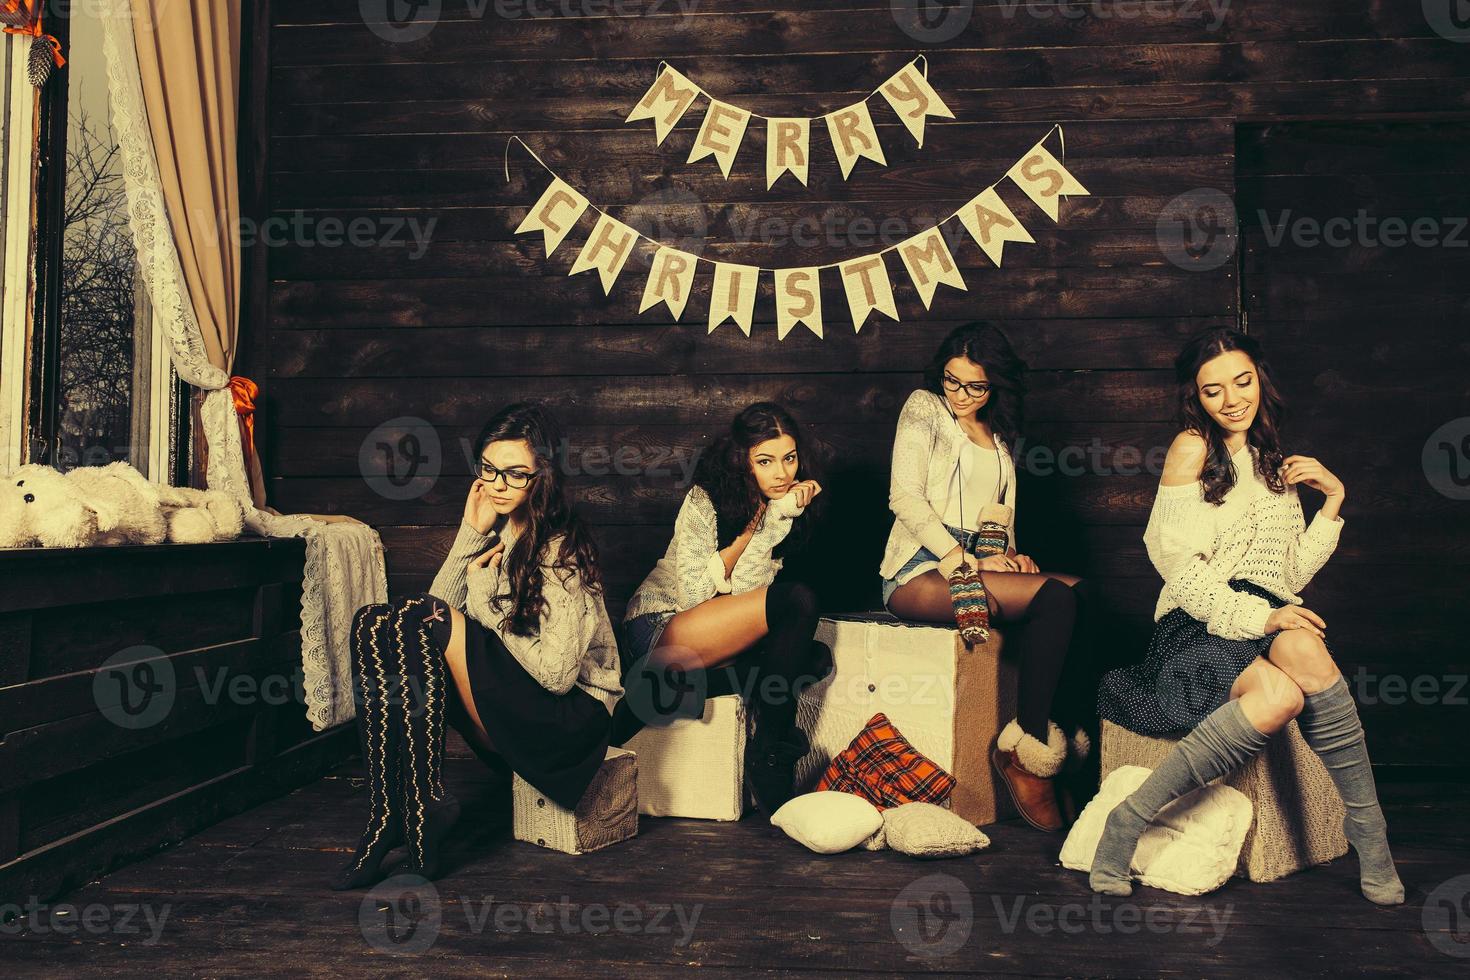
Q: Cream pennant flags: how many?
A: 14